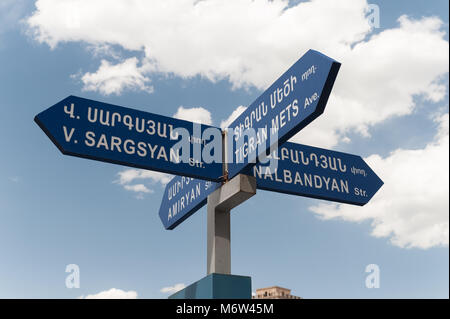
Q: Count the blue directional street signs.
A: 4